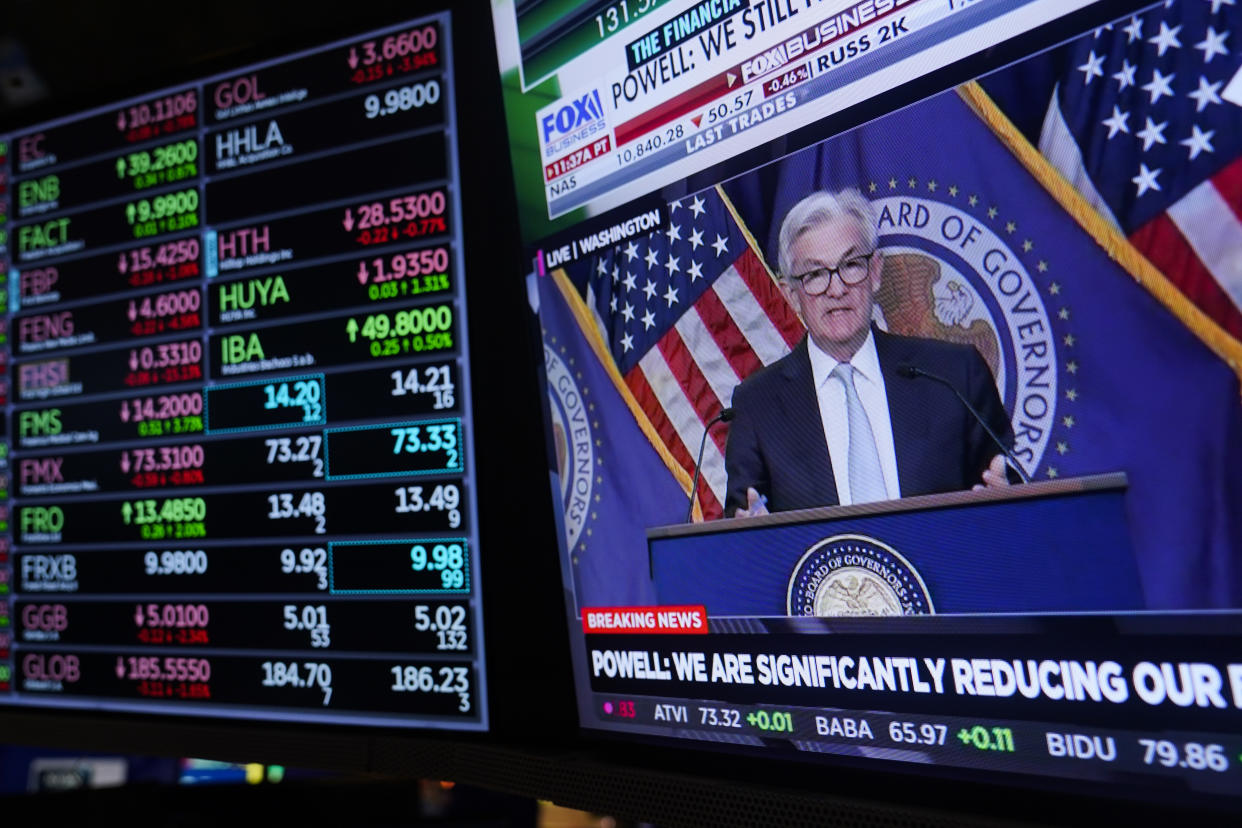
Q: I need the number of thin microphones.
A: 2